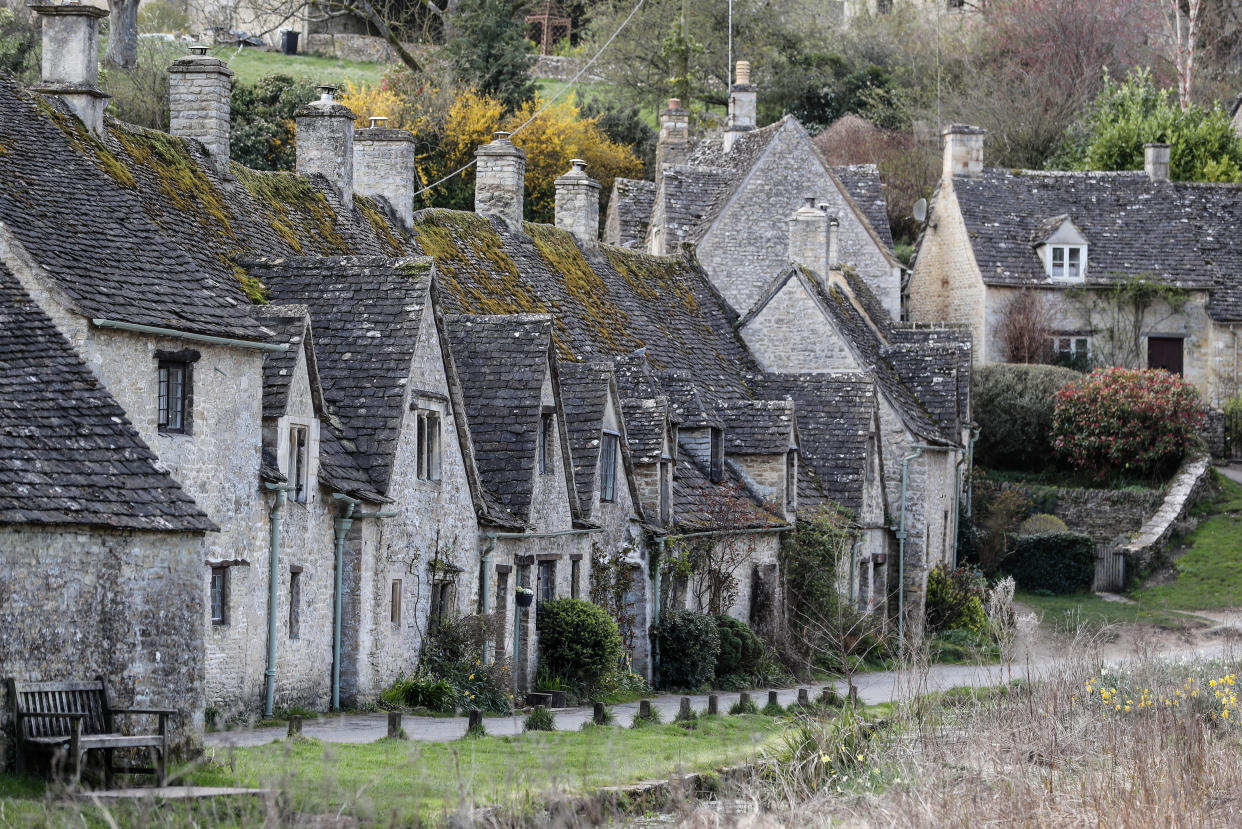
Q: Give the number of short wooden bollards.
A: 13